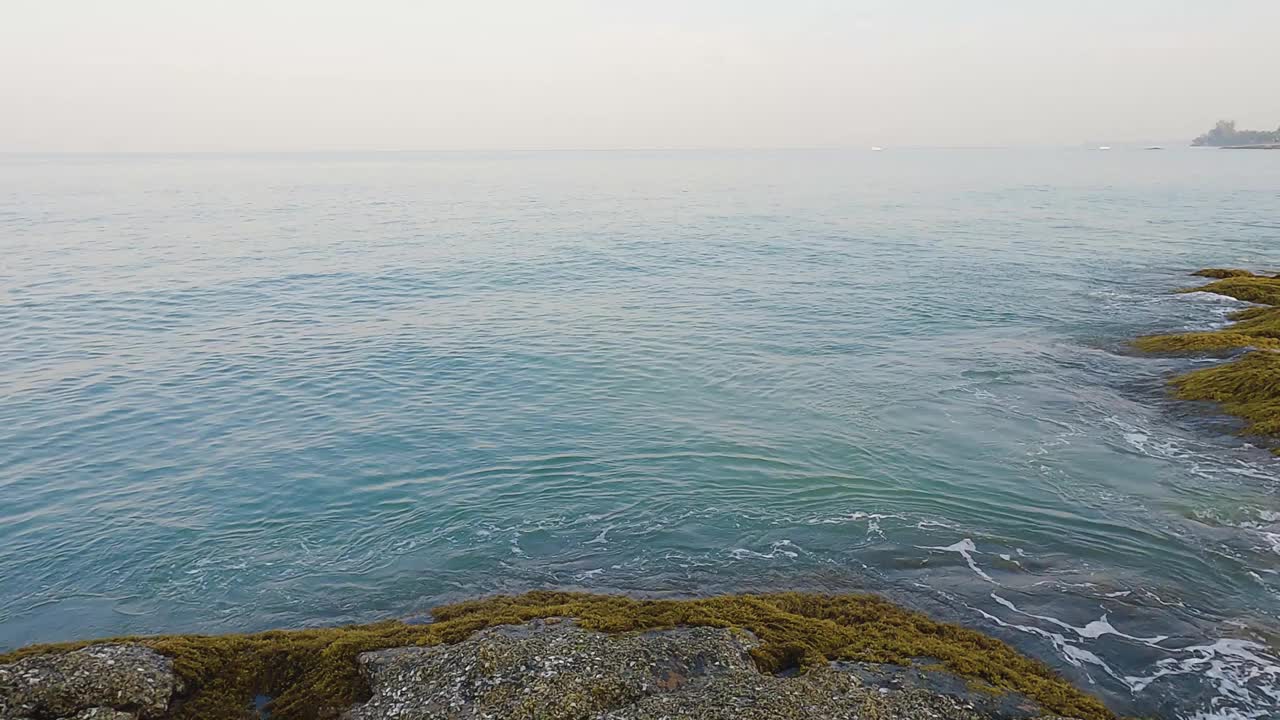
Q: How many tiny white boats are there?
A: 2